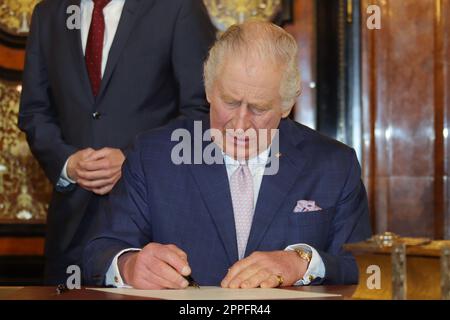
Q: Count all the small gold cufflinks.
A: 2